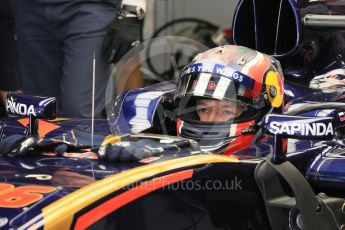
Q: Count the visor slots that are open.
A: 1